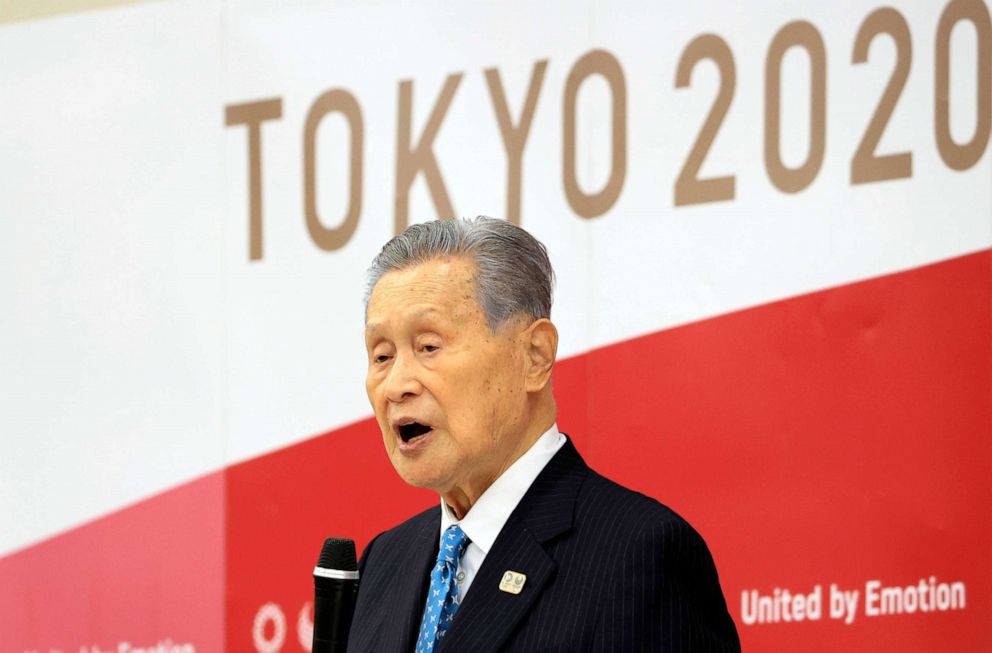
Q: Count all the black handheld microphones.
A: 1